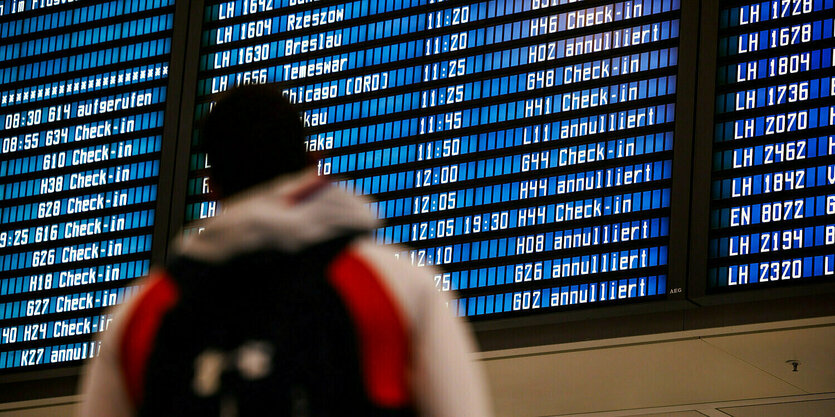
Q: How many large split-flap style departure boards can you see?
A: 3